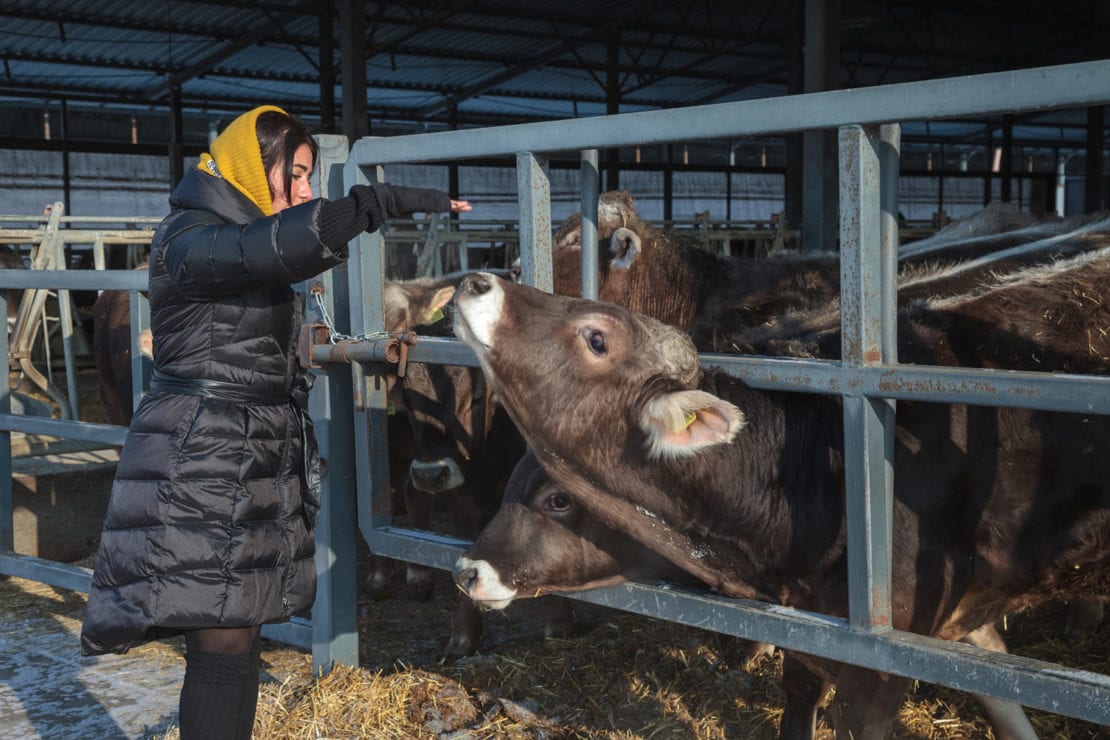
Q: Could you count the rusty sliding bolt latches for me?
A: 1